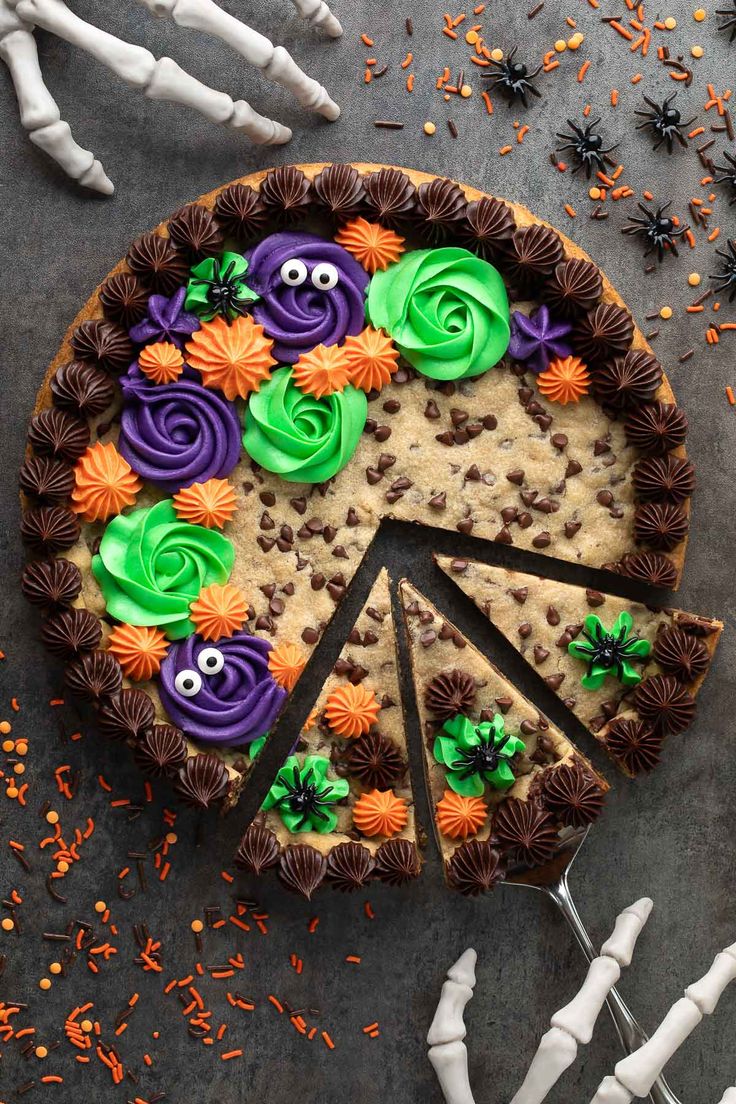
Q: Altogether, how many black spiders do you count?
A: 11